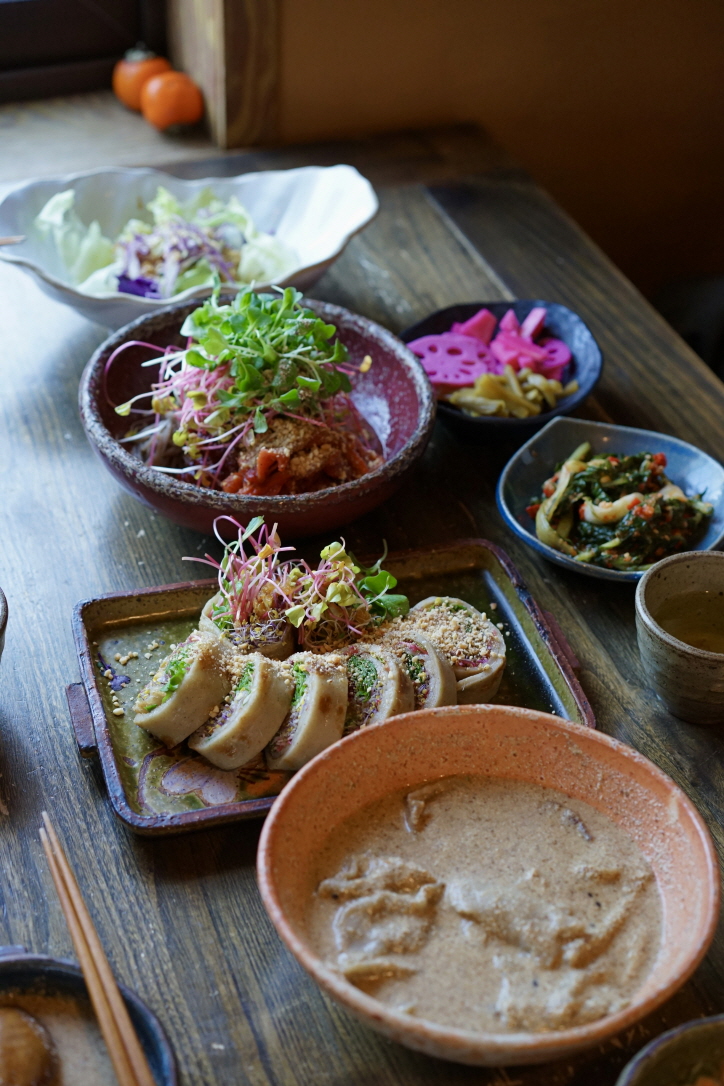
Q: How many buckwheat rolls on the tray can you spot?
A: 8